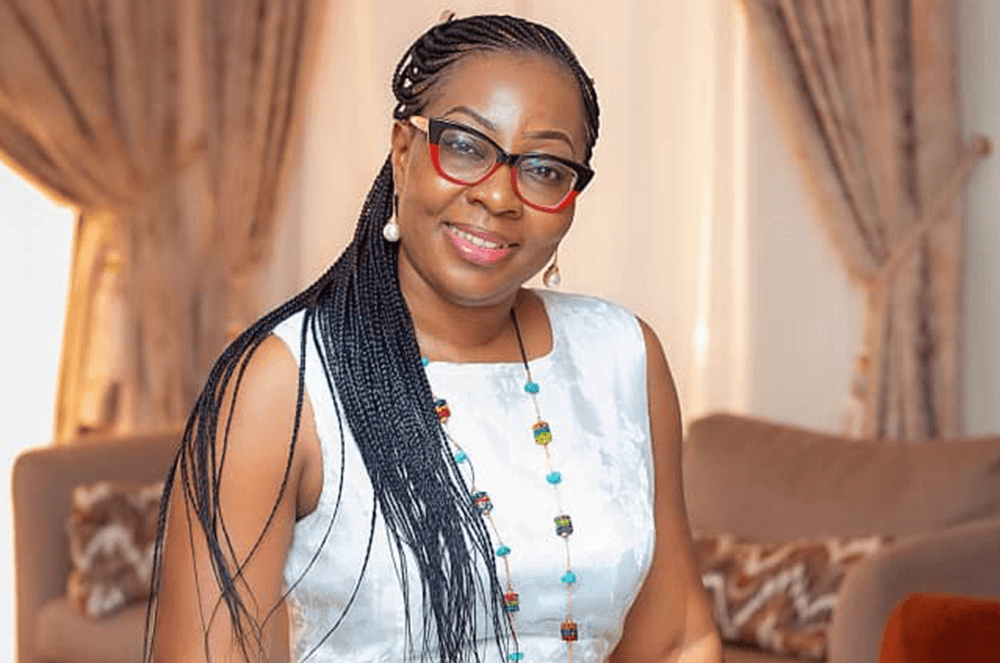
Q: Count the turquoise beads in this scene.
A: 7